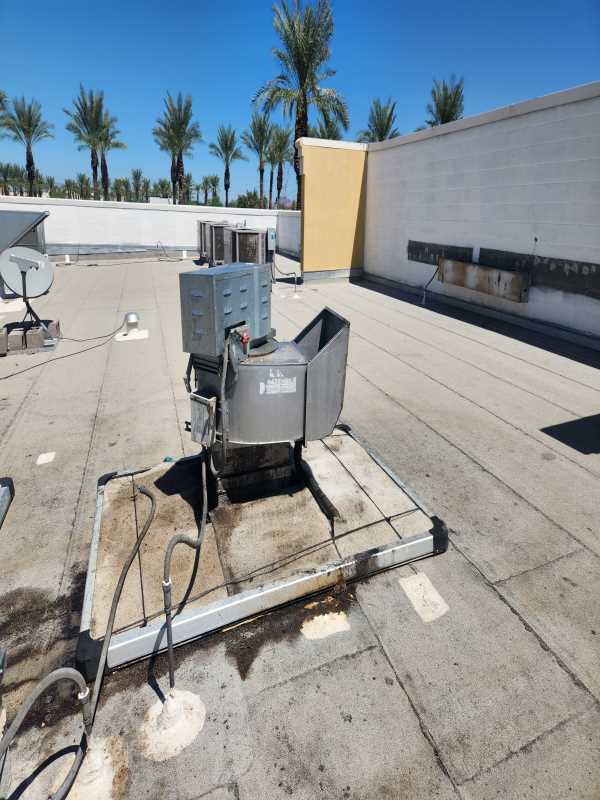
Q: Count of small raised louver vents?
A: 10